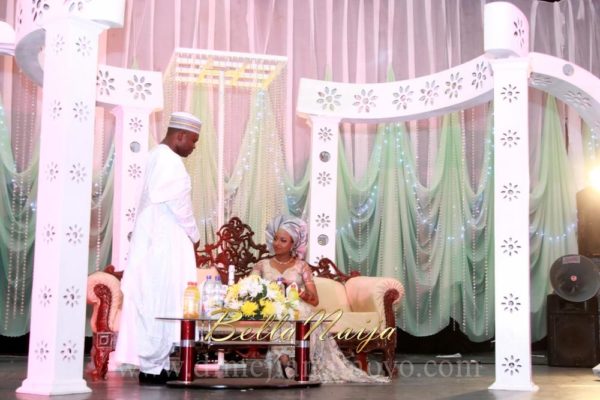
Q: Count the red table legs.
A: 2